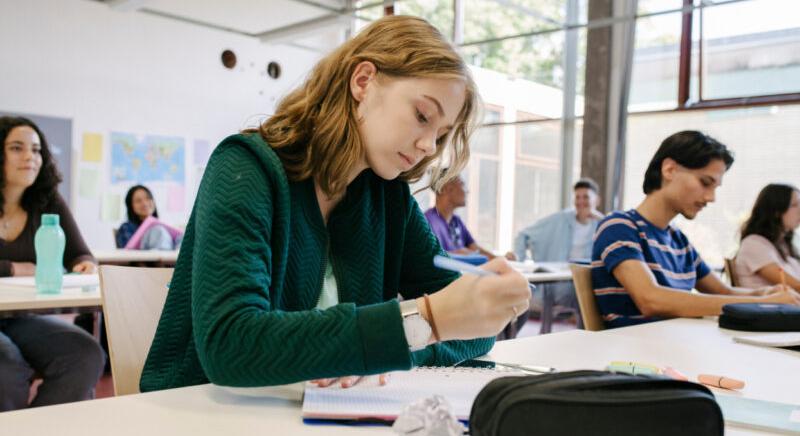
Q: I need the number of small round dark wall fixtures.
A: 2